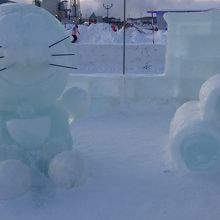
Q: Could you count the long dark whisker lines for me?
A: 6